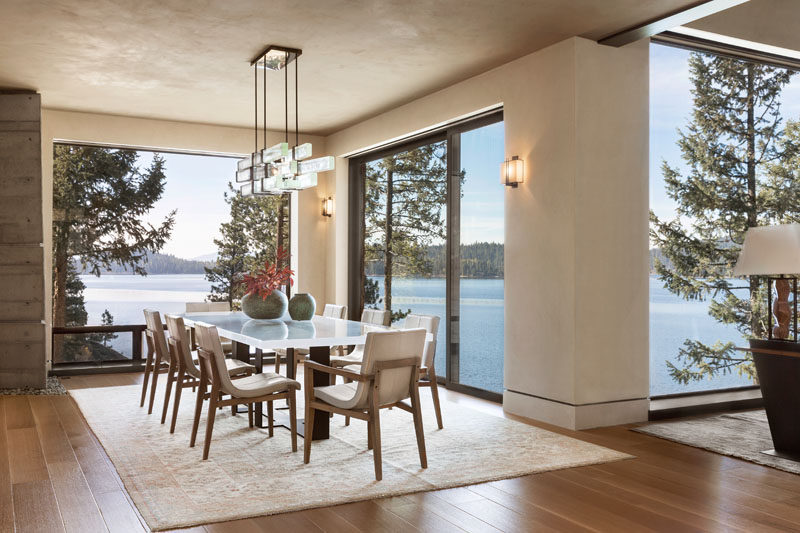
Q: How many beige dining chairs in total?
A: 8